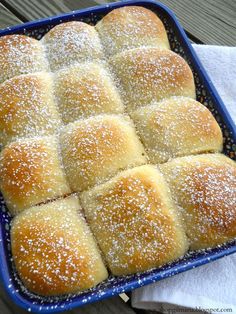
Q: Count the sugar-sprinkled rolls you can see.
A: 12